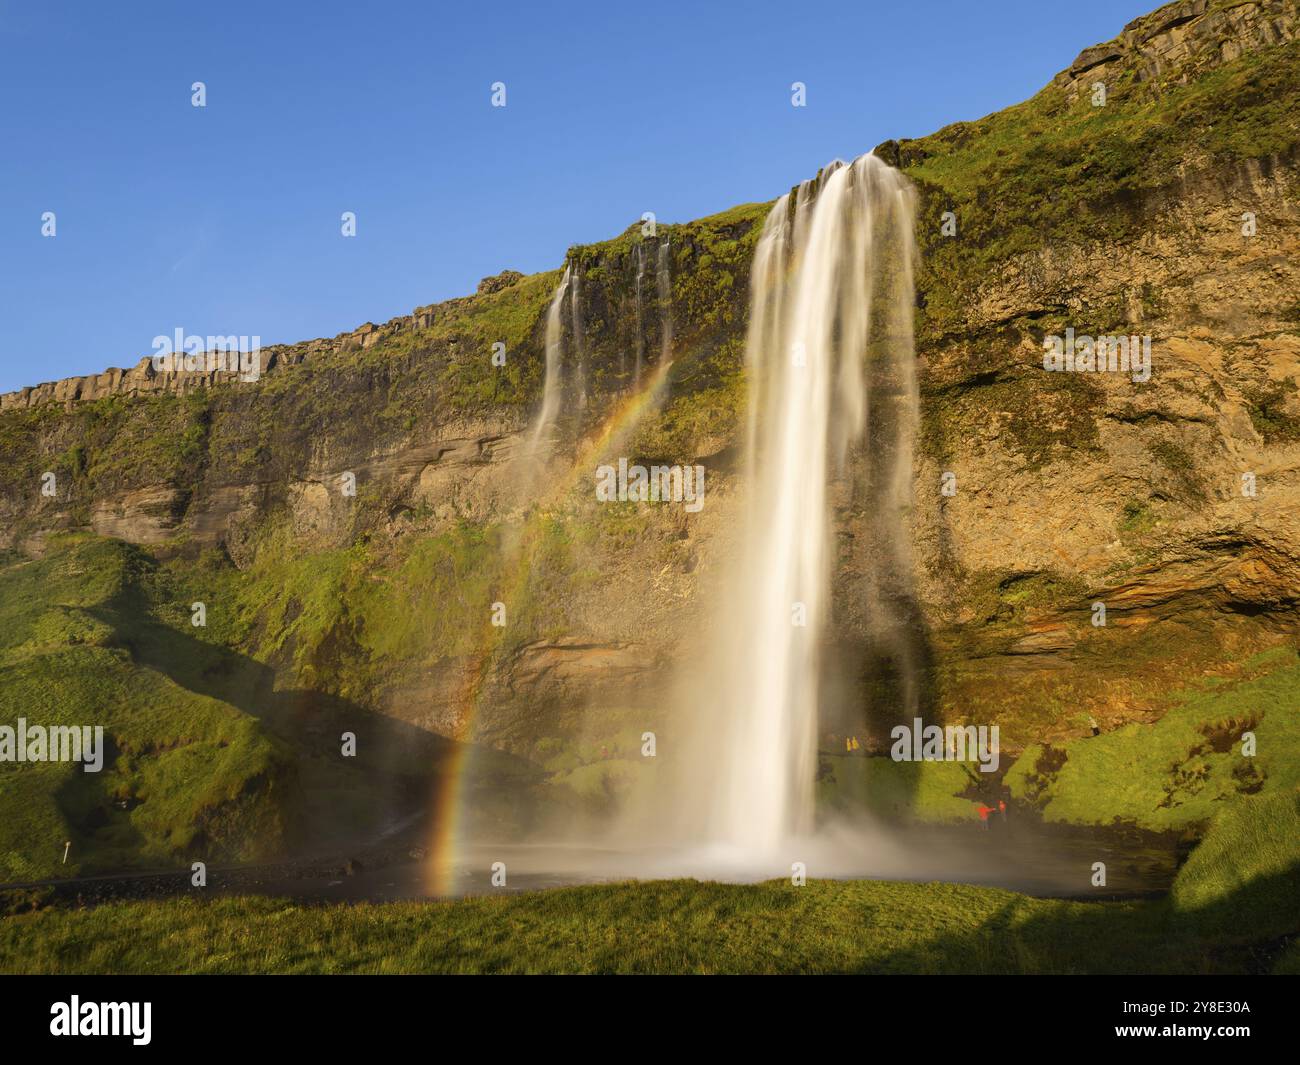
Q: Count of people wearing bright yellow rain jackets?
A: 2